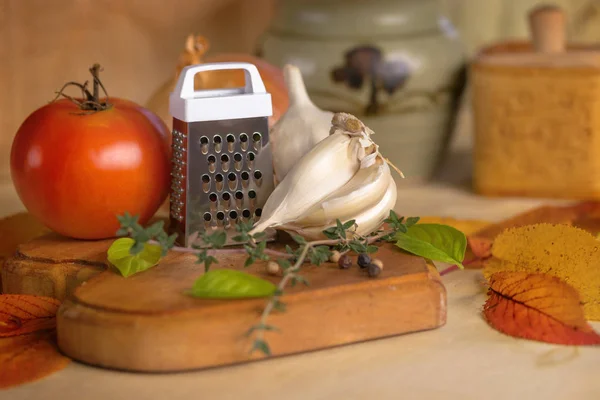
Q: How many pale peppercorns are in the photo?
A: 3